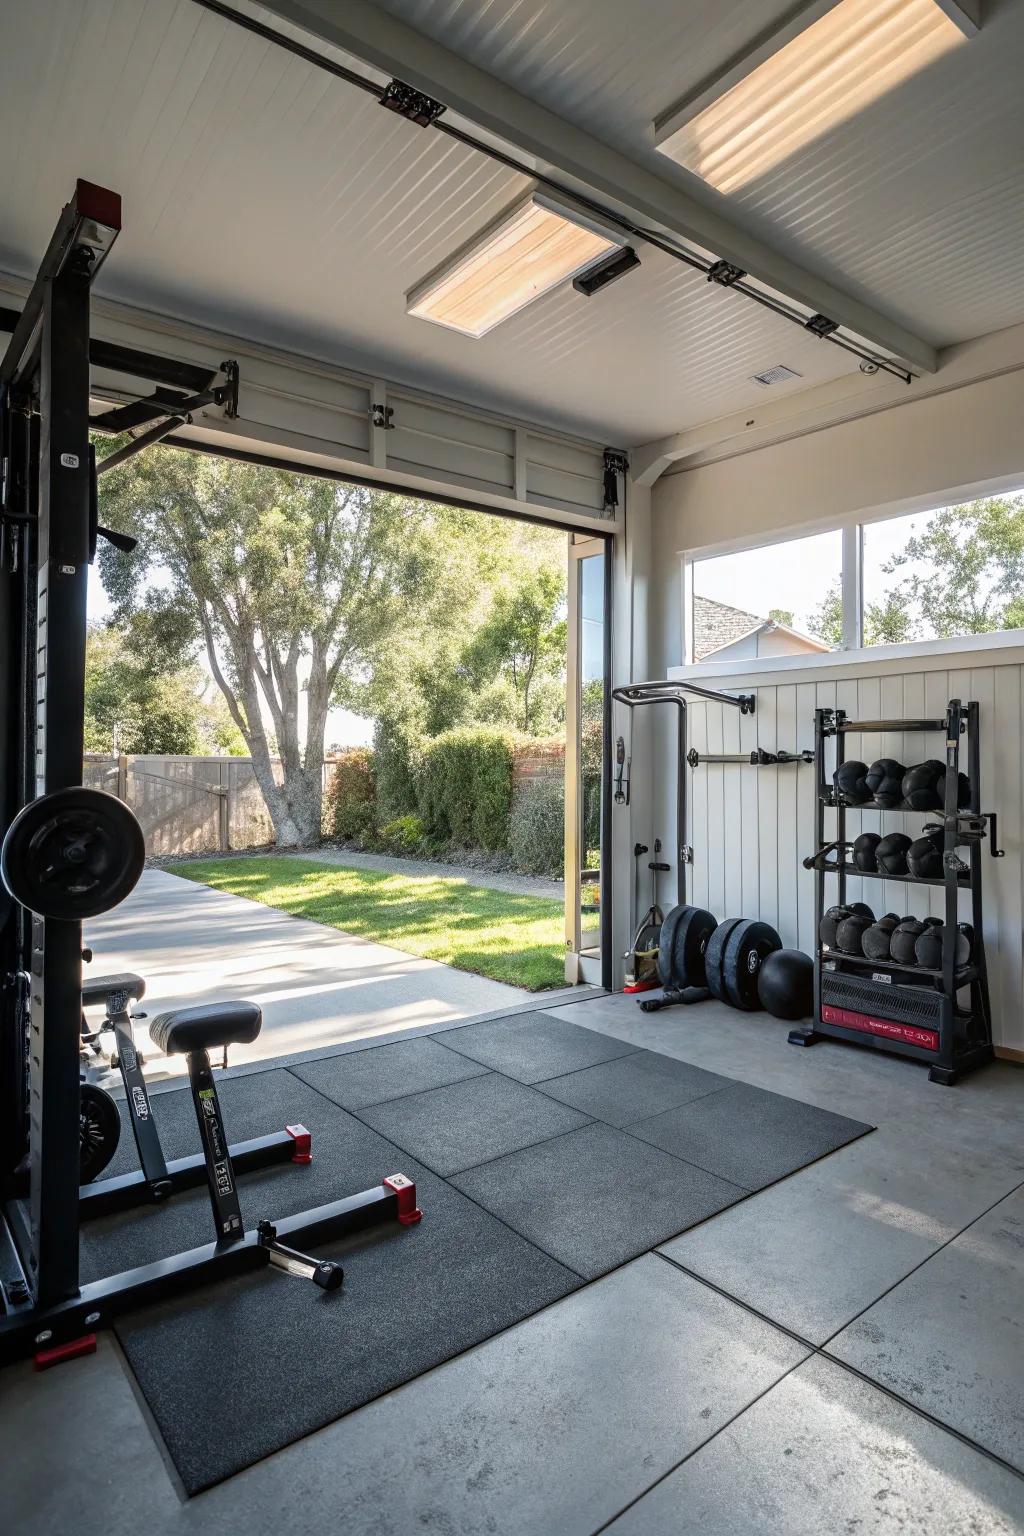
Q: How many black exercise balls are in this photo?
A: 1